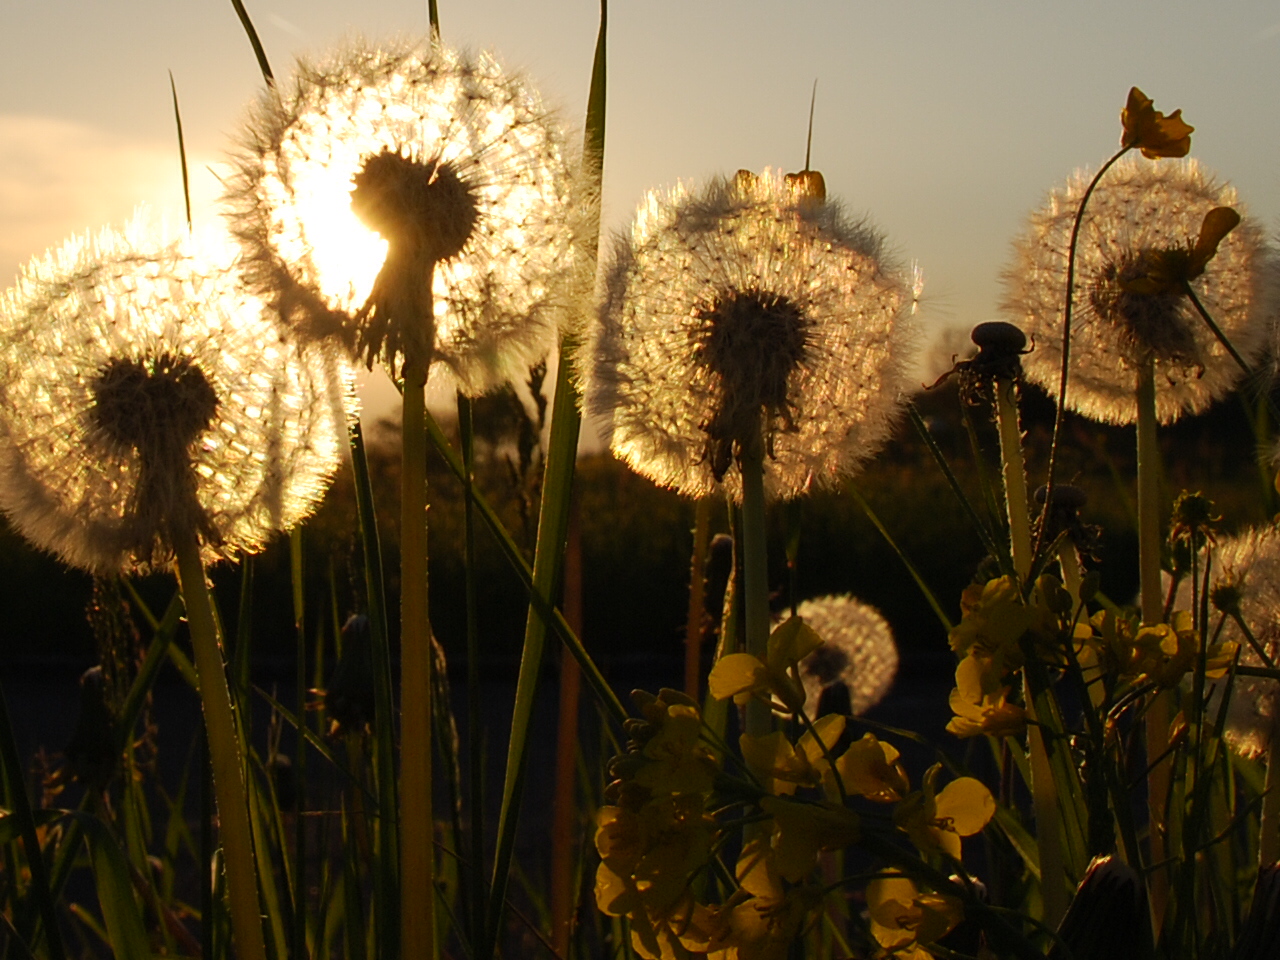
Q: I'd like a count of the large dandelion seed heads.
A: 4